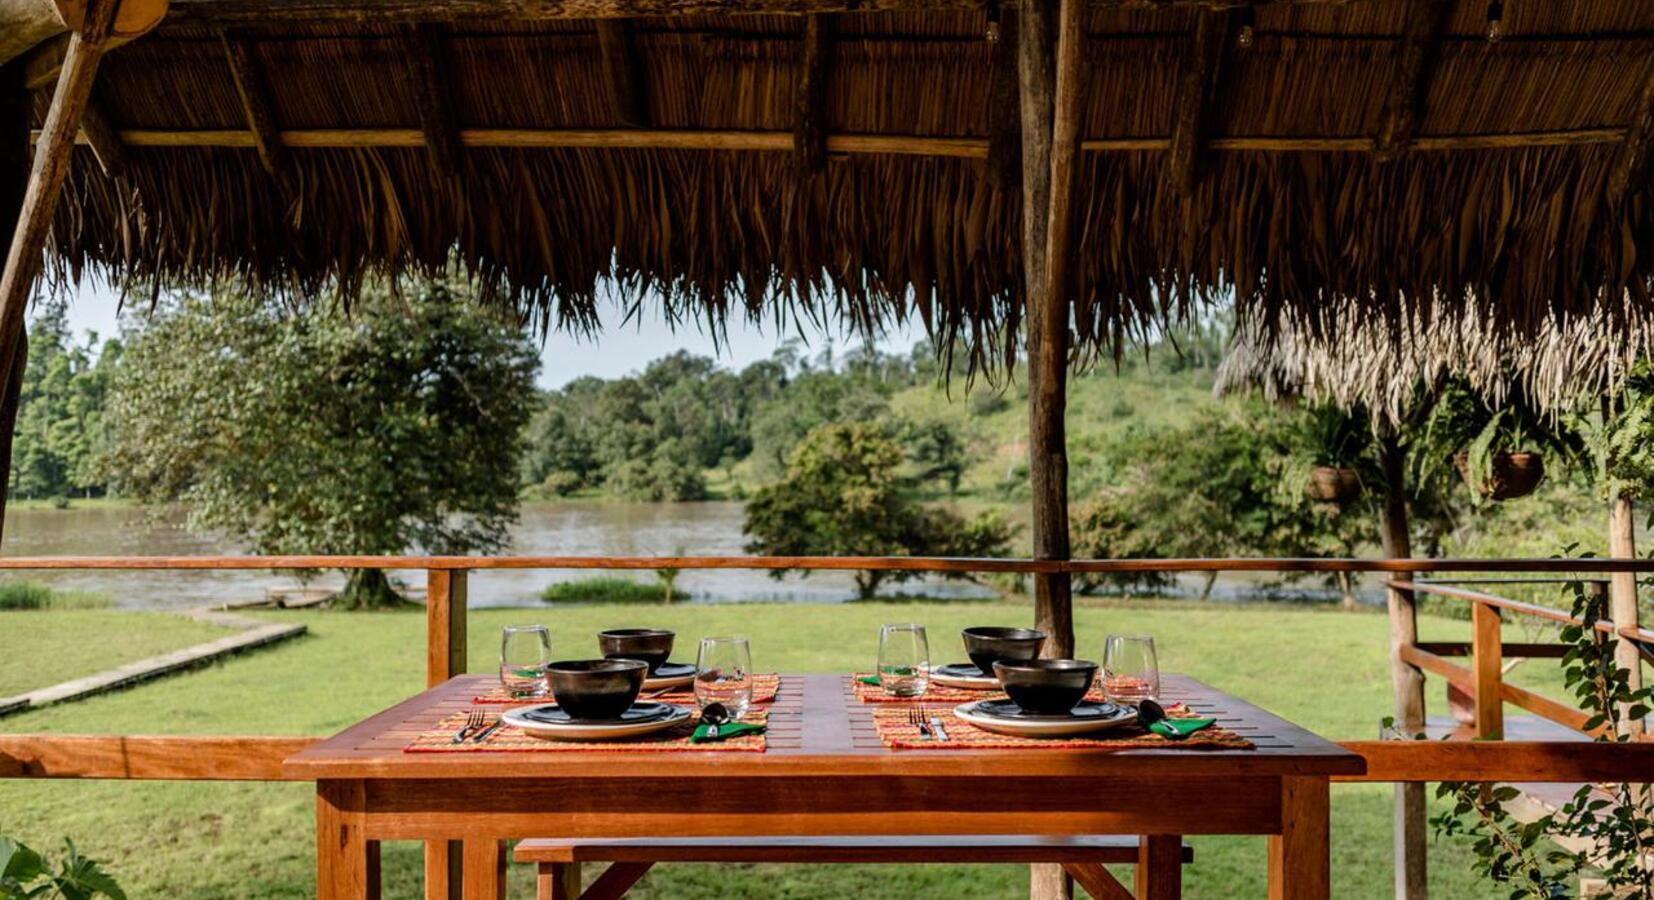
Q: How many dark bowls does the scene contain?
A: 4